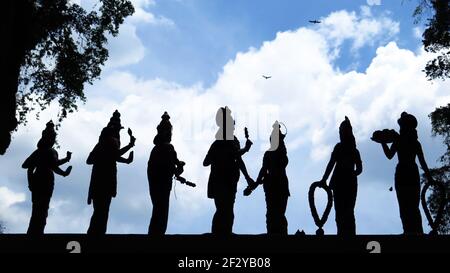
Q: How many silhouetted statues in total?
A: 7